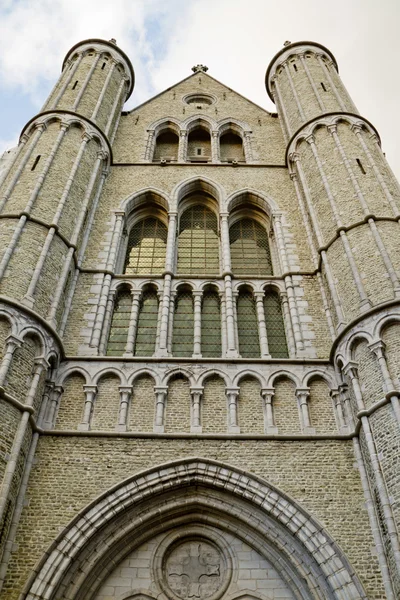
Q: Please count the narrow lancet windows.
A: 6